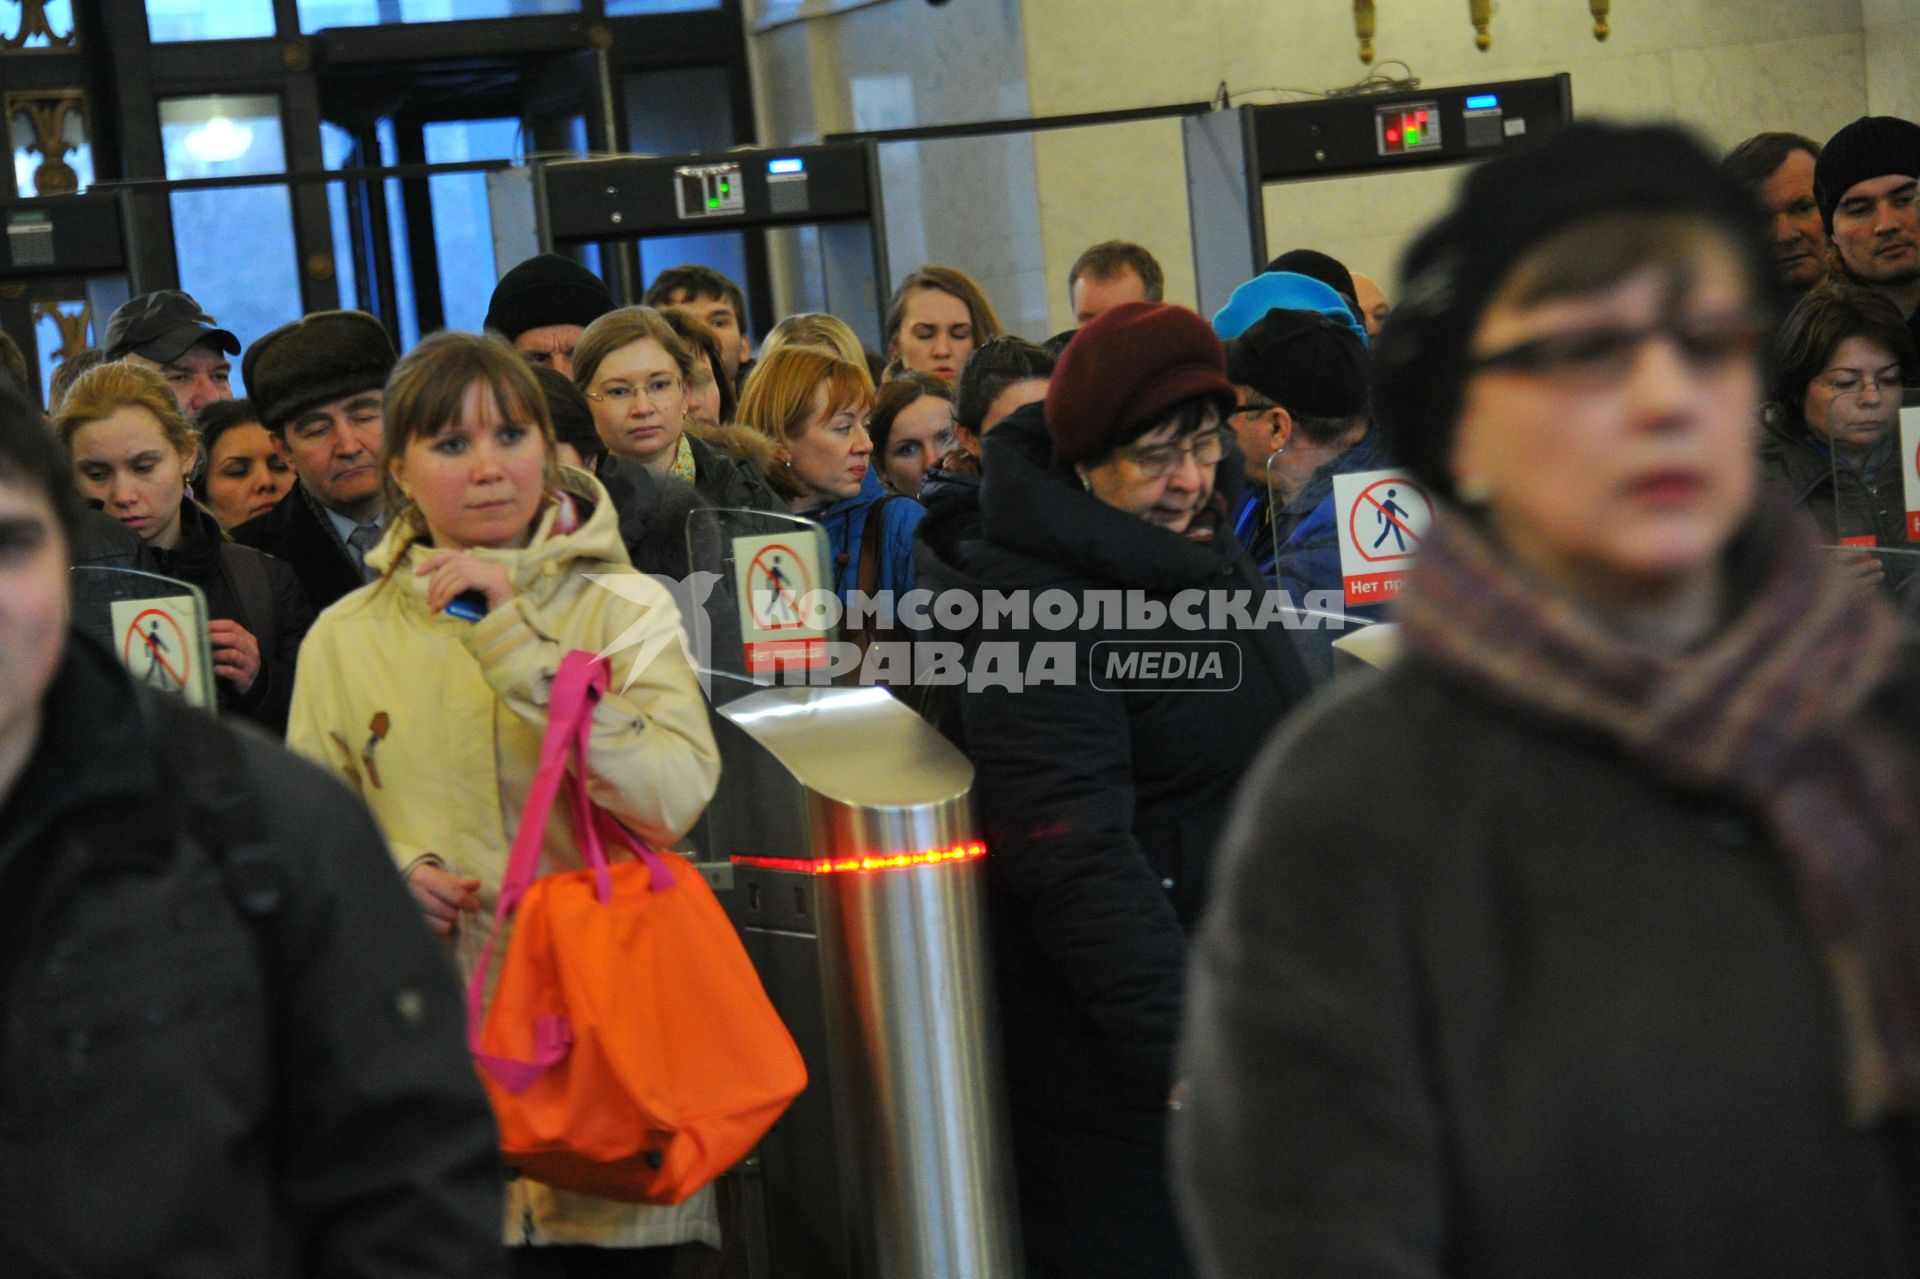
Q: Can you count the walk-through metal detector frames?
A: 3